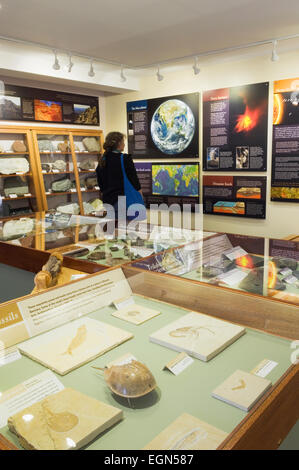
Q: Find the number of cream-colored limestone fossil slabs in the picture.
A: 6